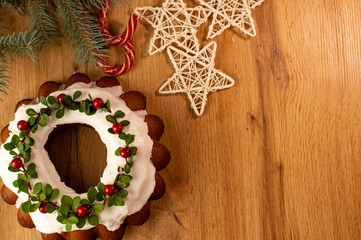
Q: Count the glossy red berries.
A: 9